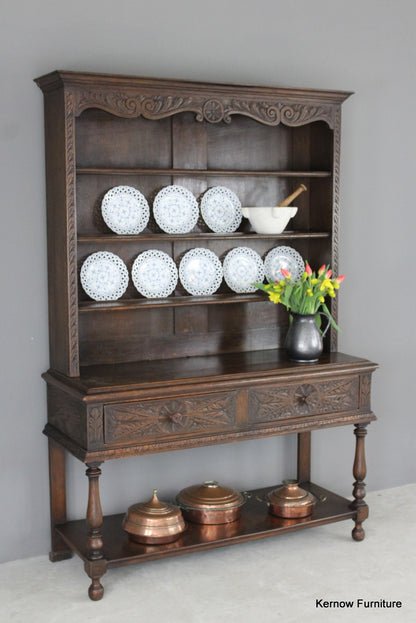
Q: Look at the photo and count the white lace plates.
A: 8